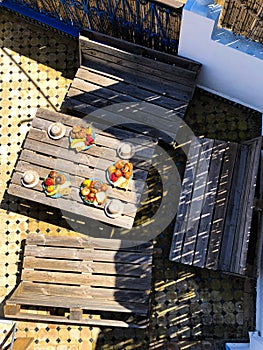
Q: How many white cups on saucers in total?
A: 4